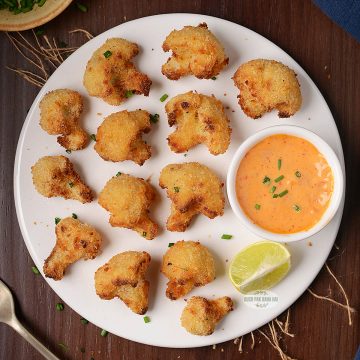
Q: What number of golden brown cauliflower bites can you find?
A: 13